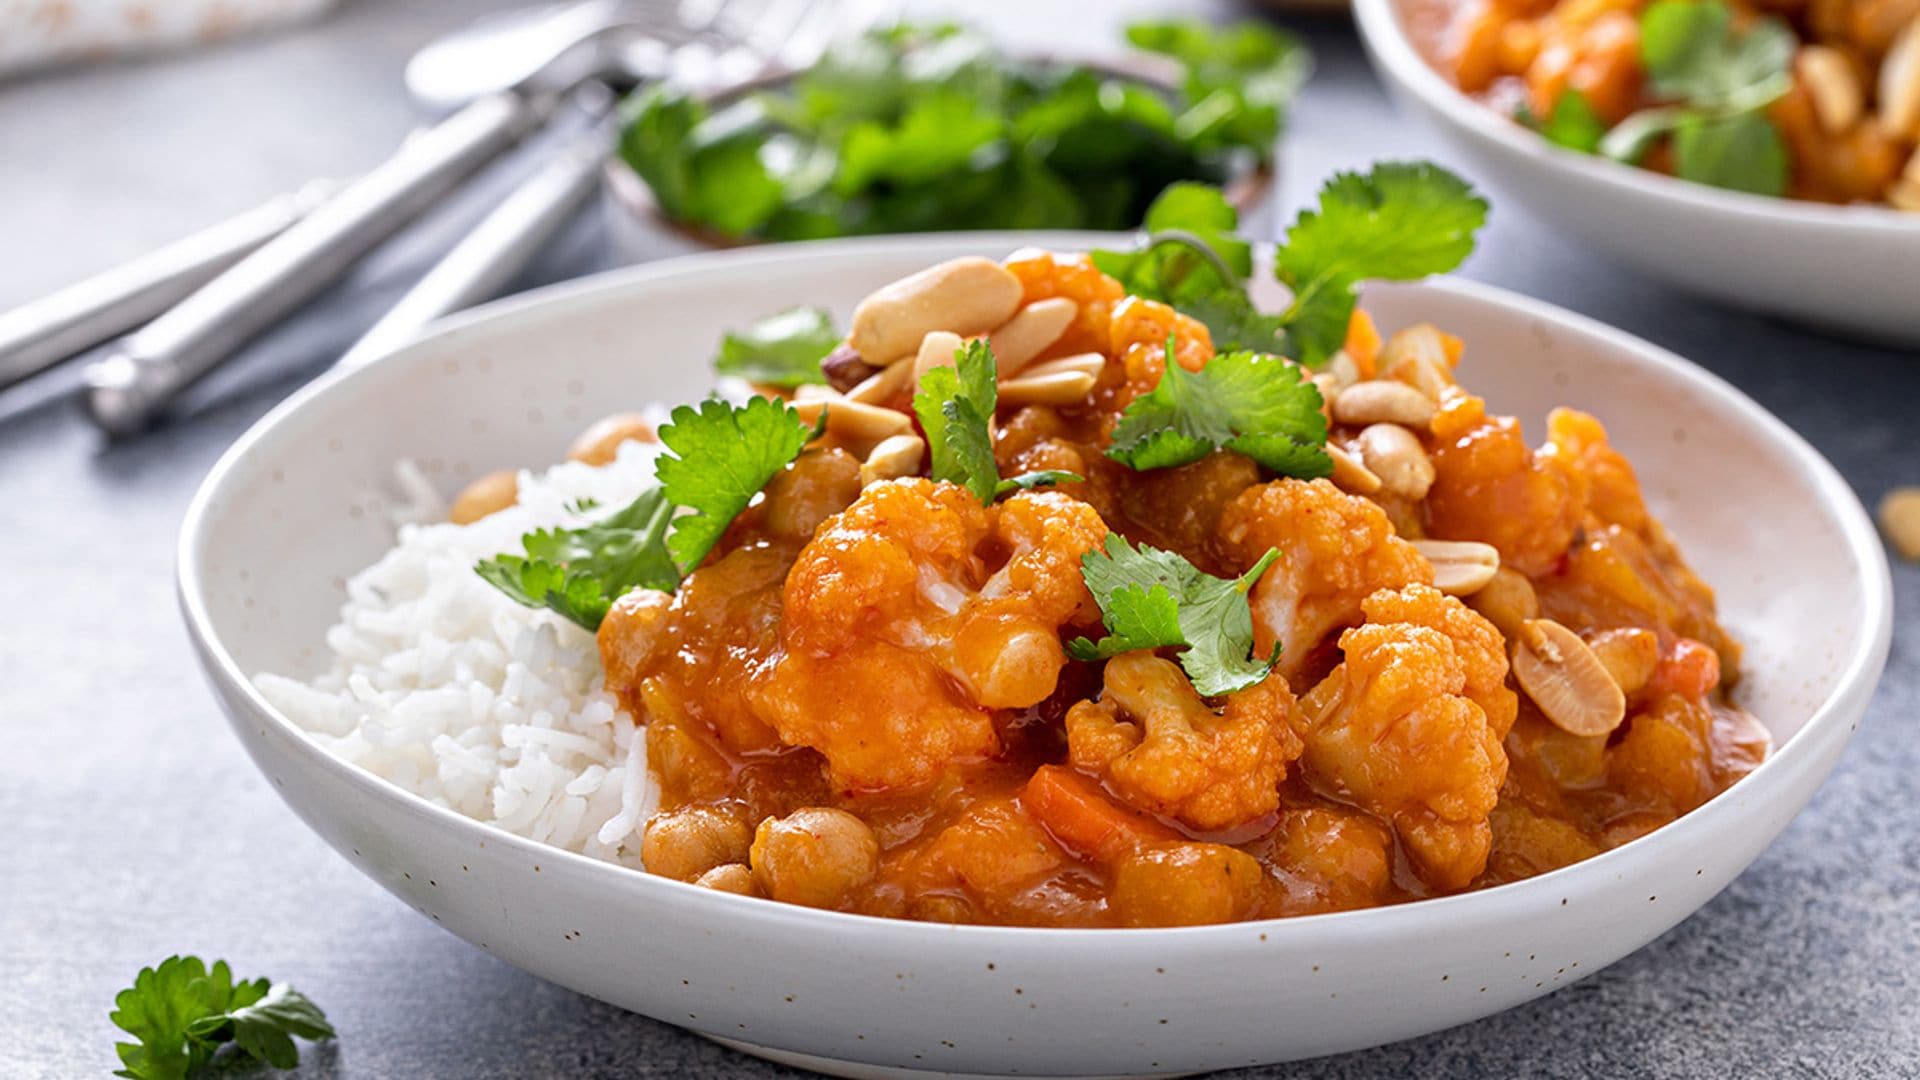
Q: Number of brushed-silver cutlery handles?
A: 3